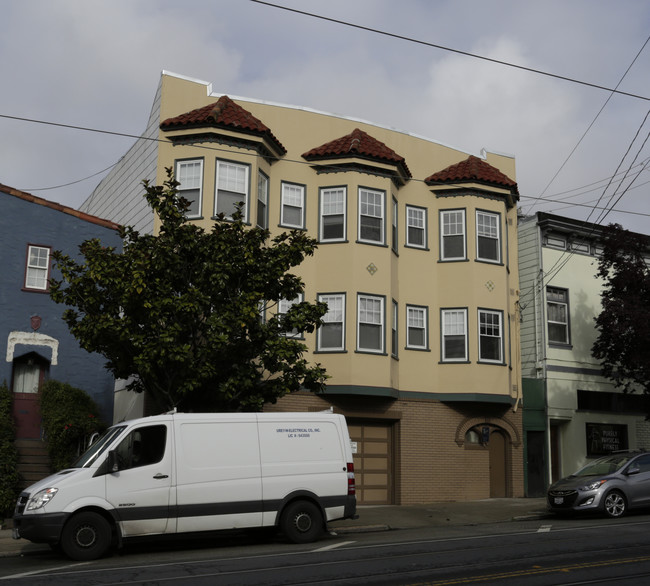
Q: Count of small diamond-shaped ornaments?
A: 2